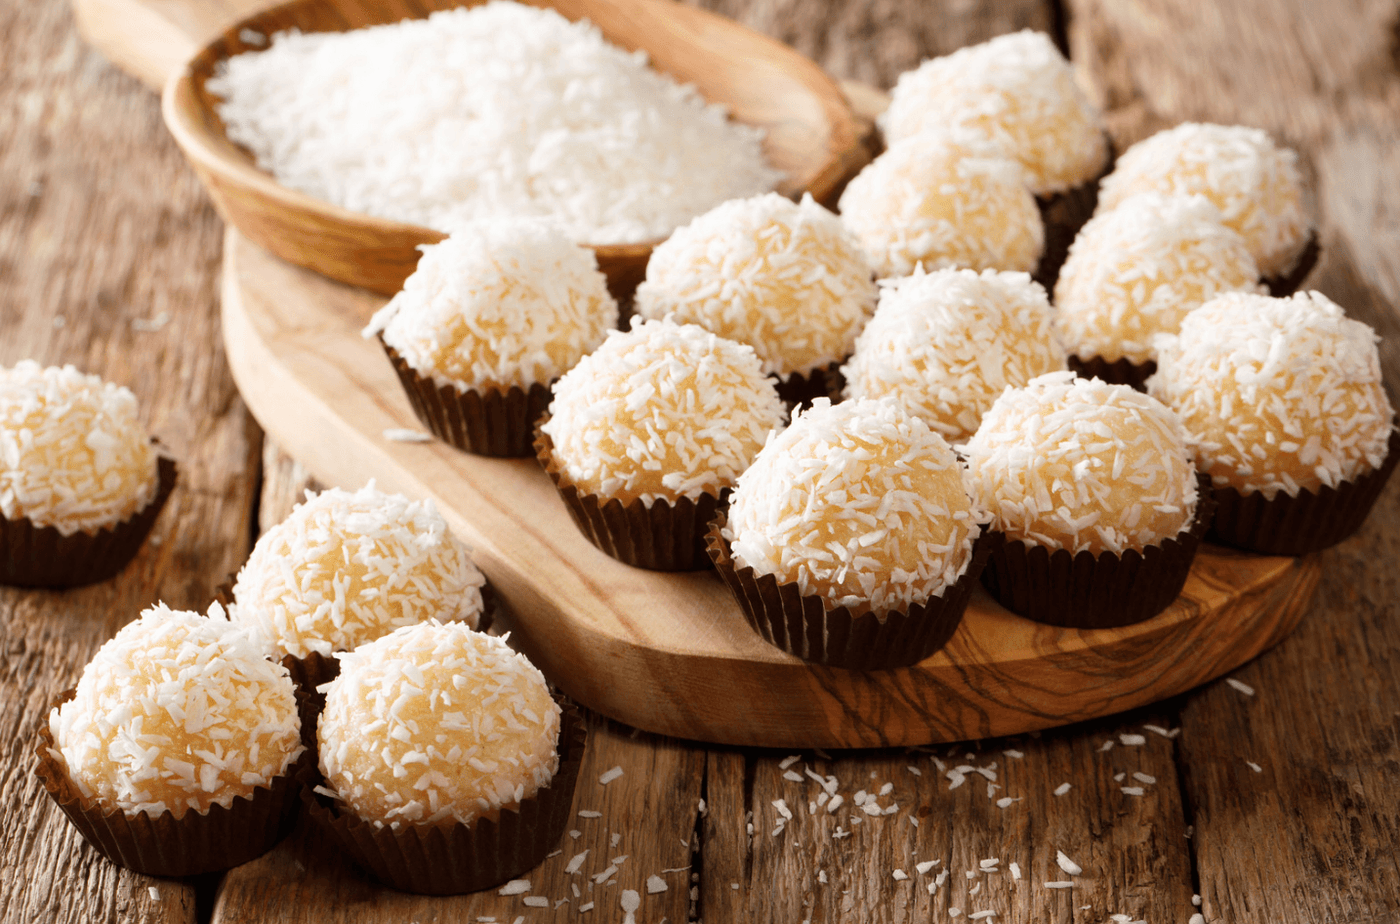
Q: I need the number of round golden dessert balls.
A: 15